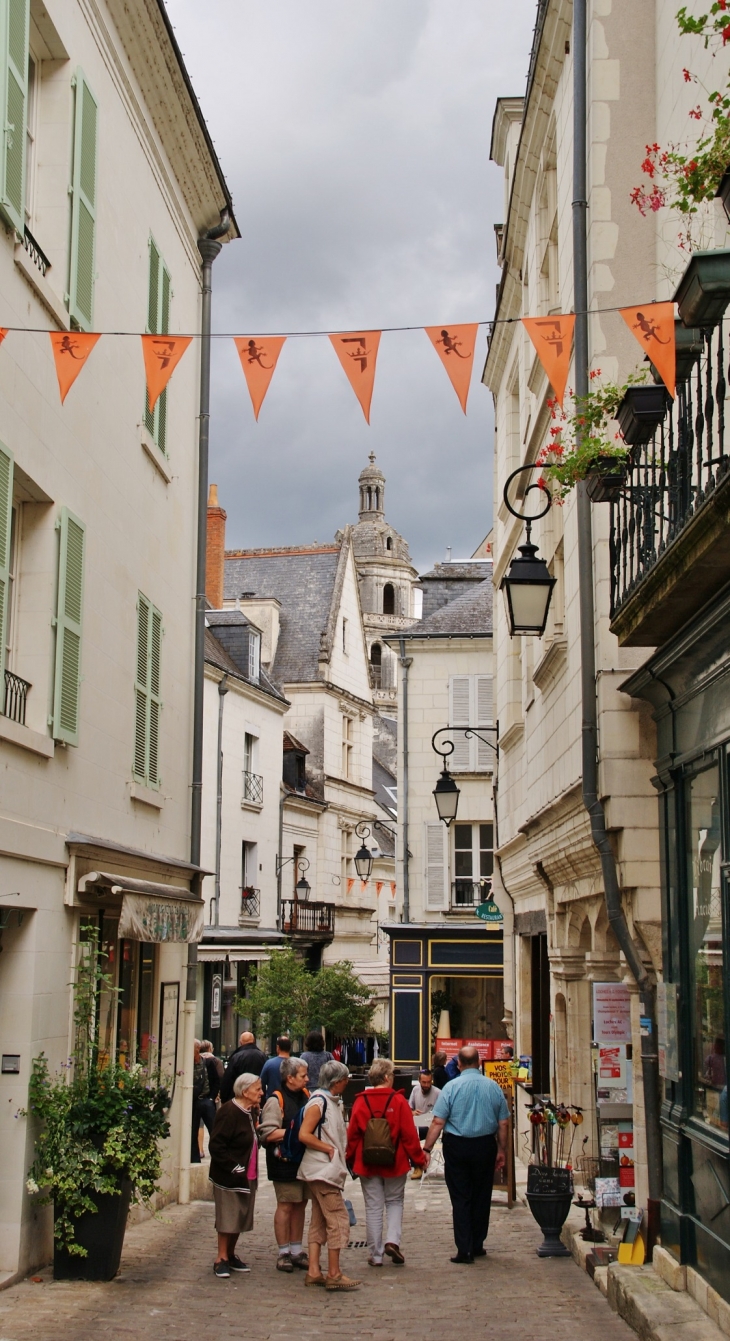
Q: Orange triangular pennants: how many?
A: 12